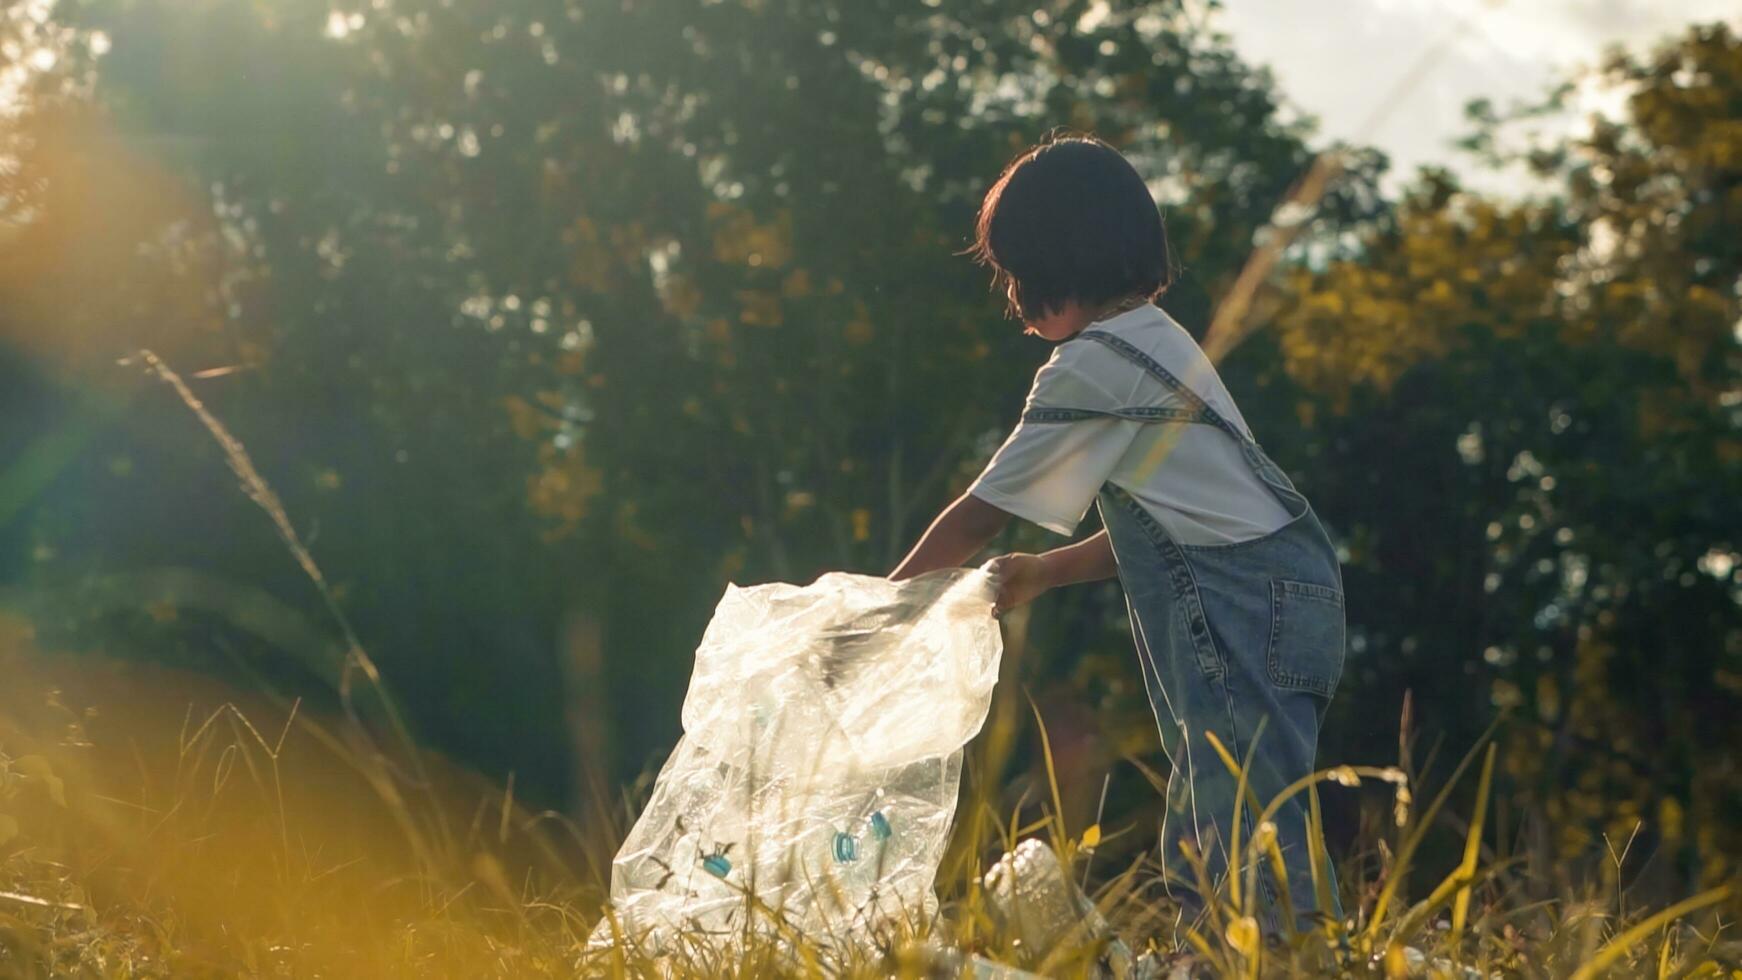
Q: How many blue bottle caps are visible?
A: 3